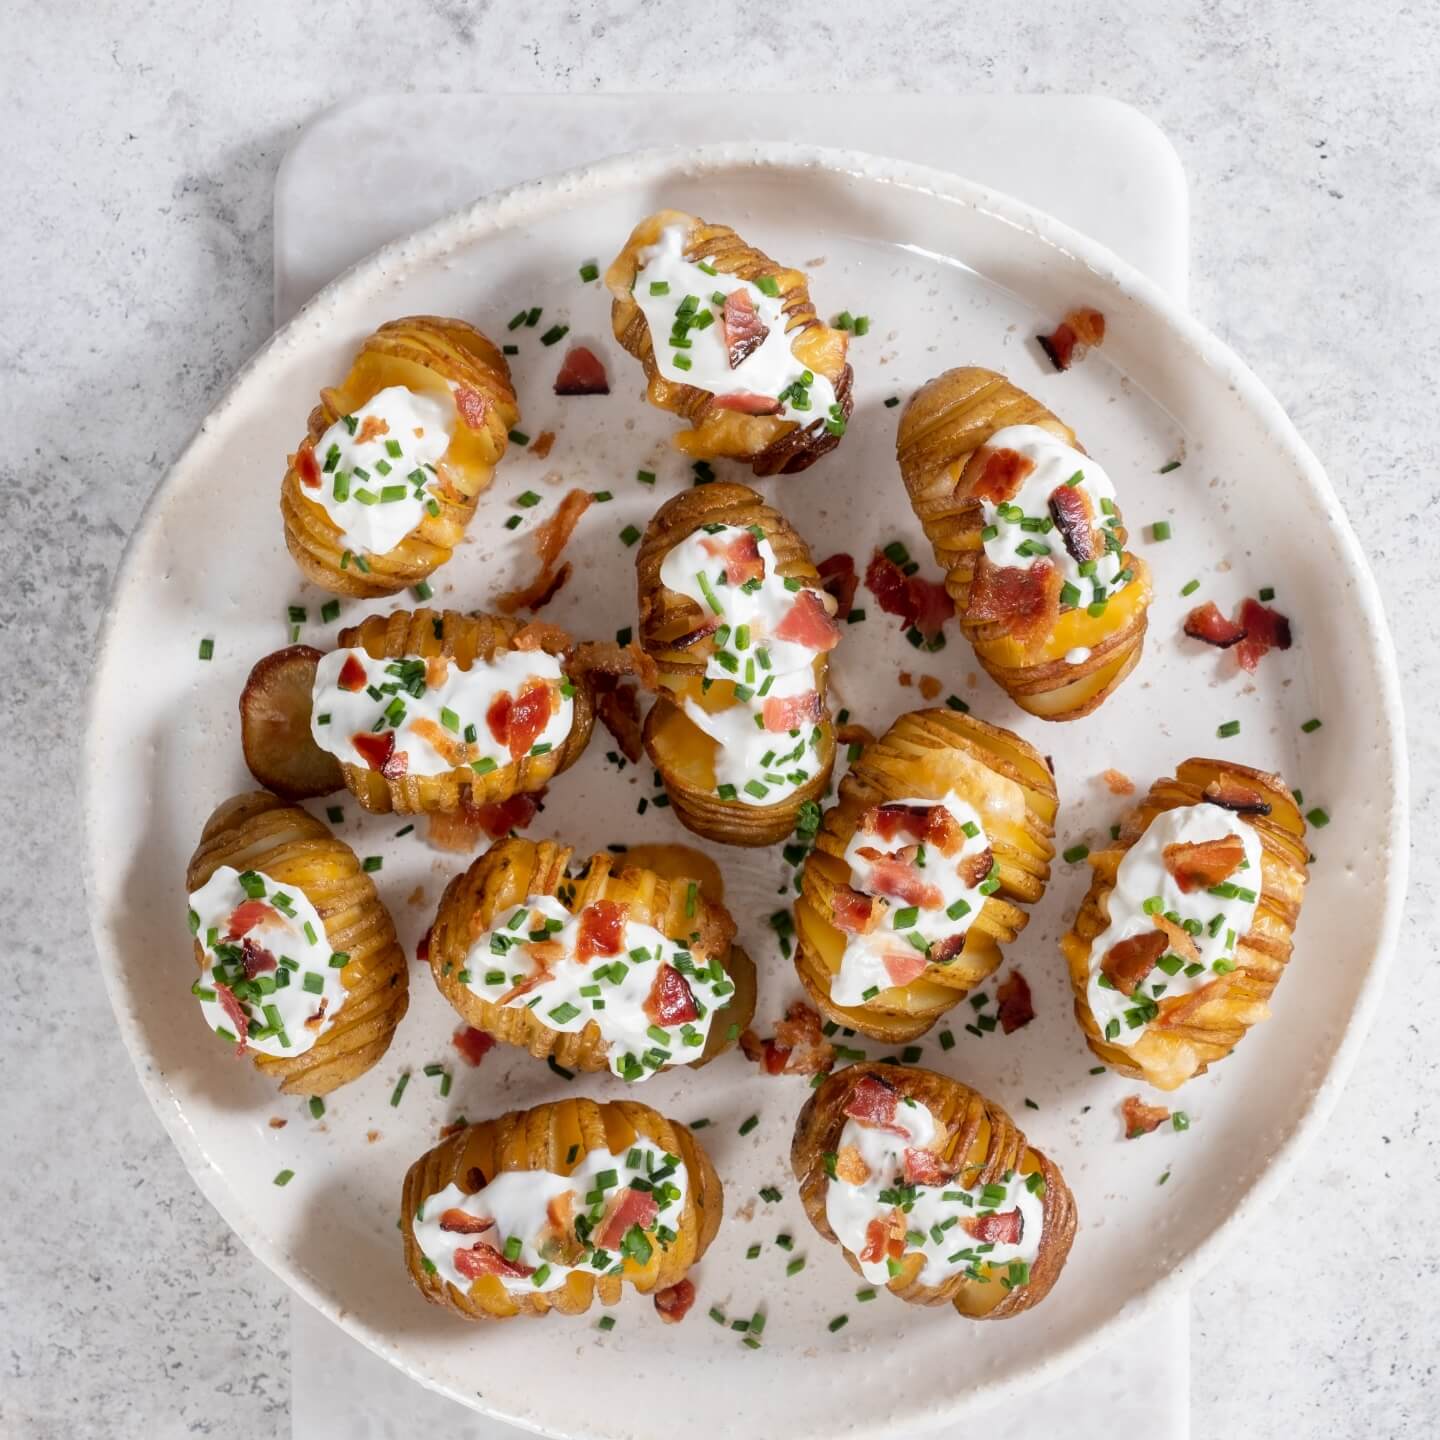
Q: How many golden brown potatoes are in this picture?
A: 11